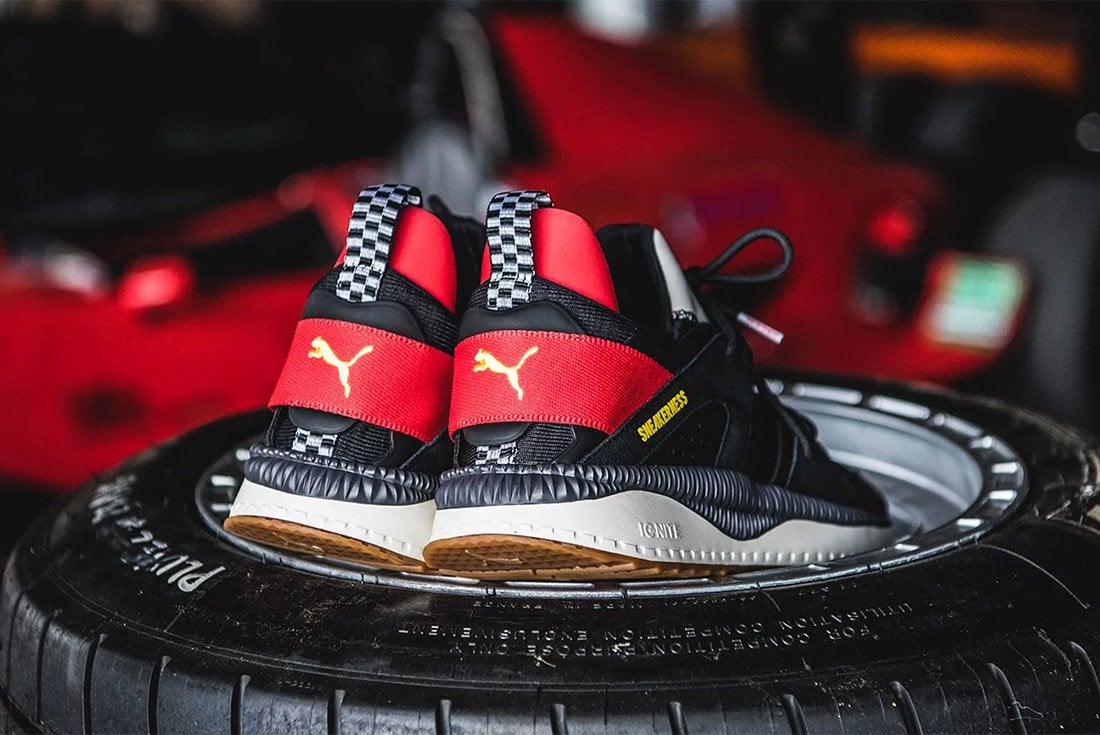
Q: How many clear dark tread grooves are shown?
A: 13